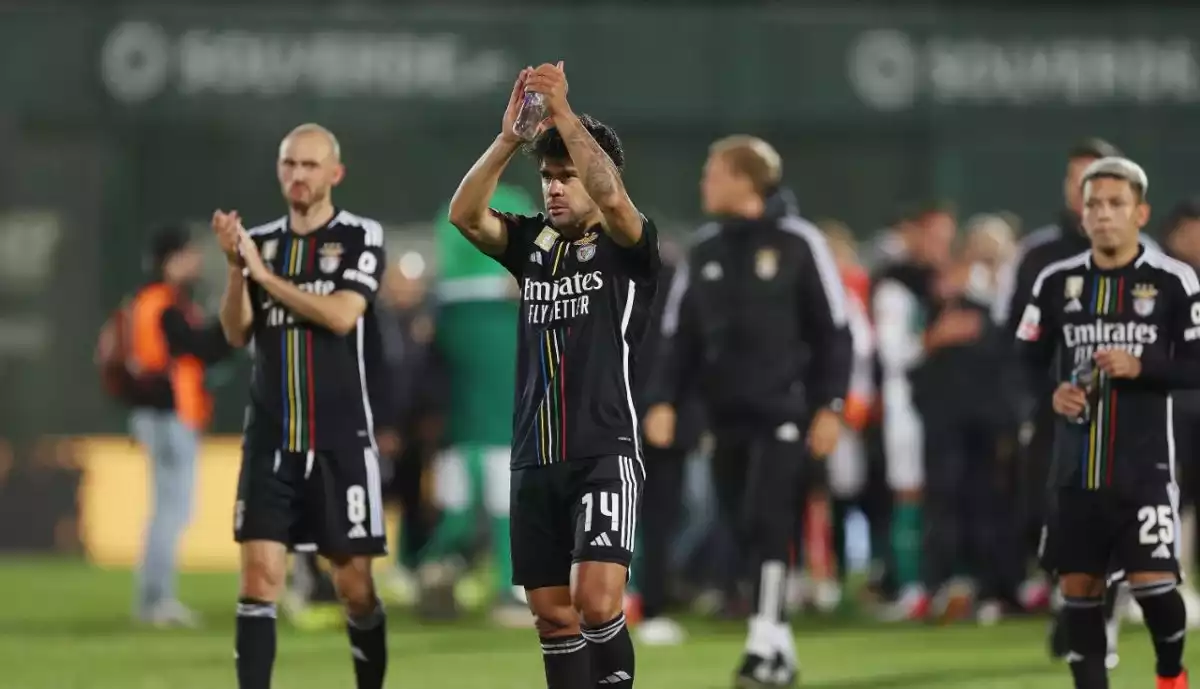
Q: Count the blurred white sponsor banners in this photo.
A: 2